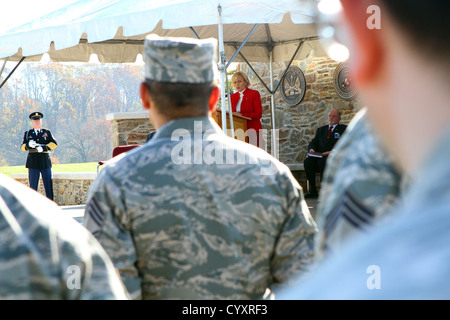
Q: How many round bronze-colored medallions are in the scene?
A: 2